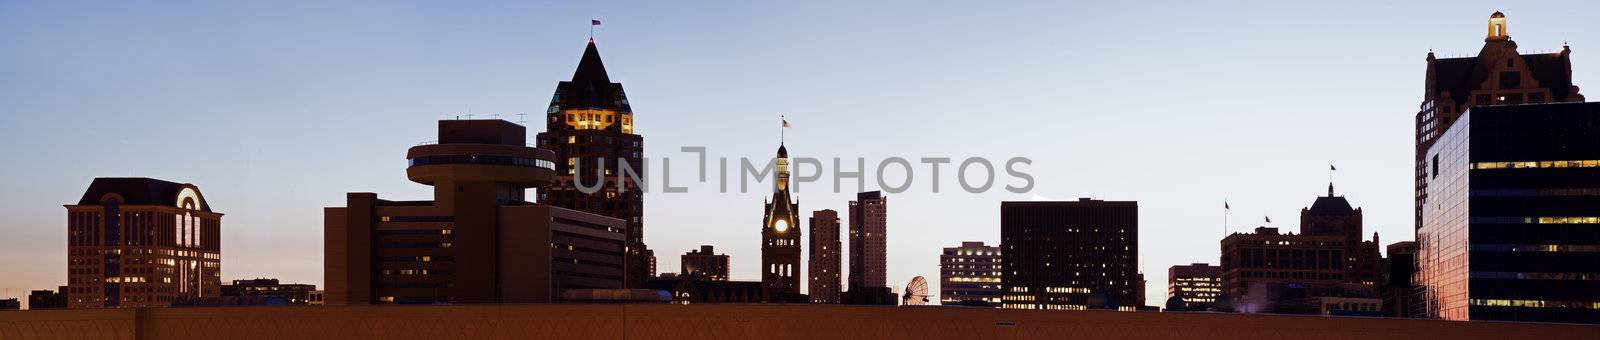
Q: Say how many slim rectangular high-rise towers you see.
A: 2